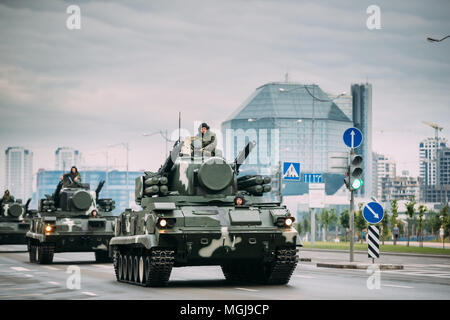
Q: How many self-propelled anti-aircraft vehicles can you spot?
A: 3